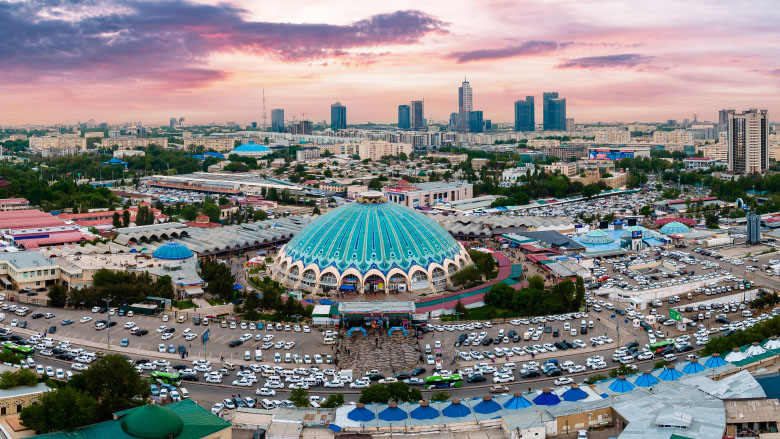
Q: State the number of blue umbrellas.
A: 13